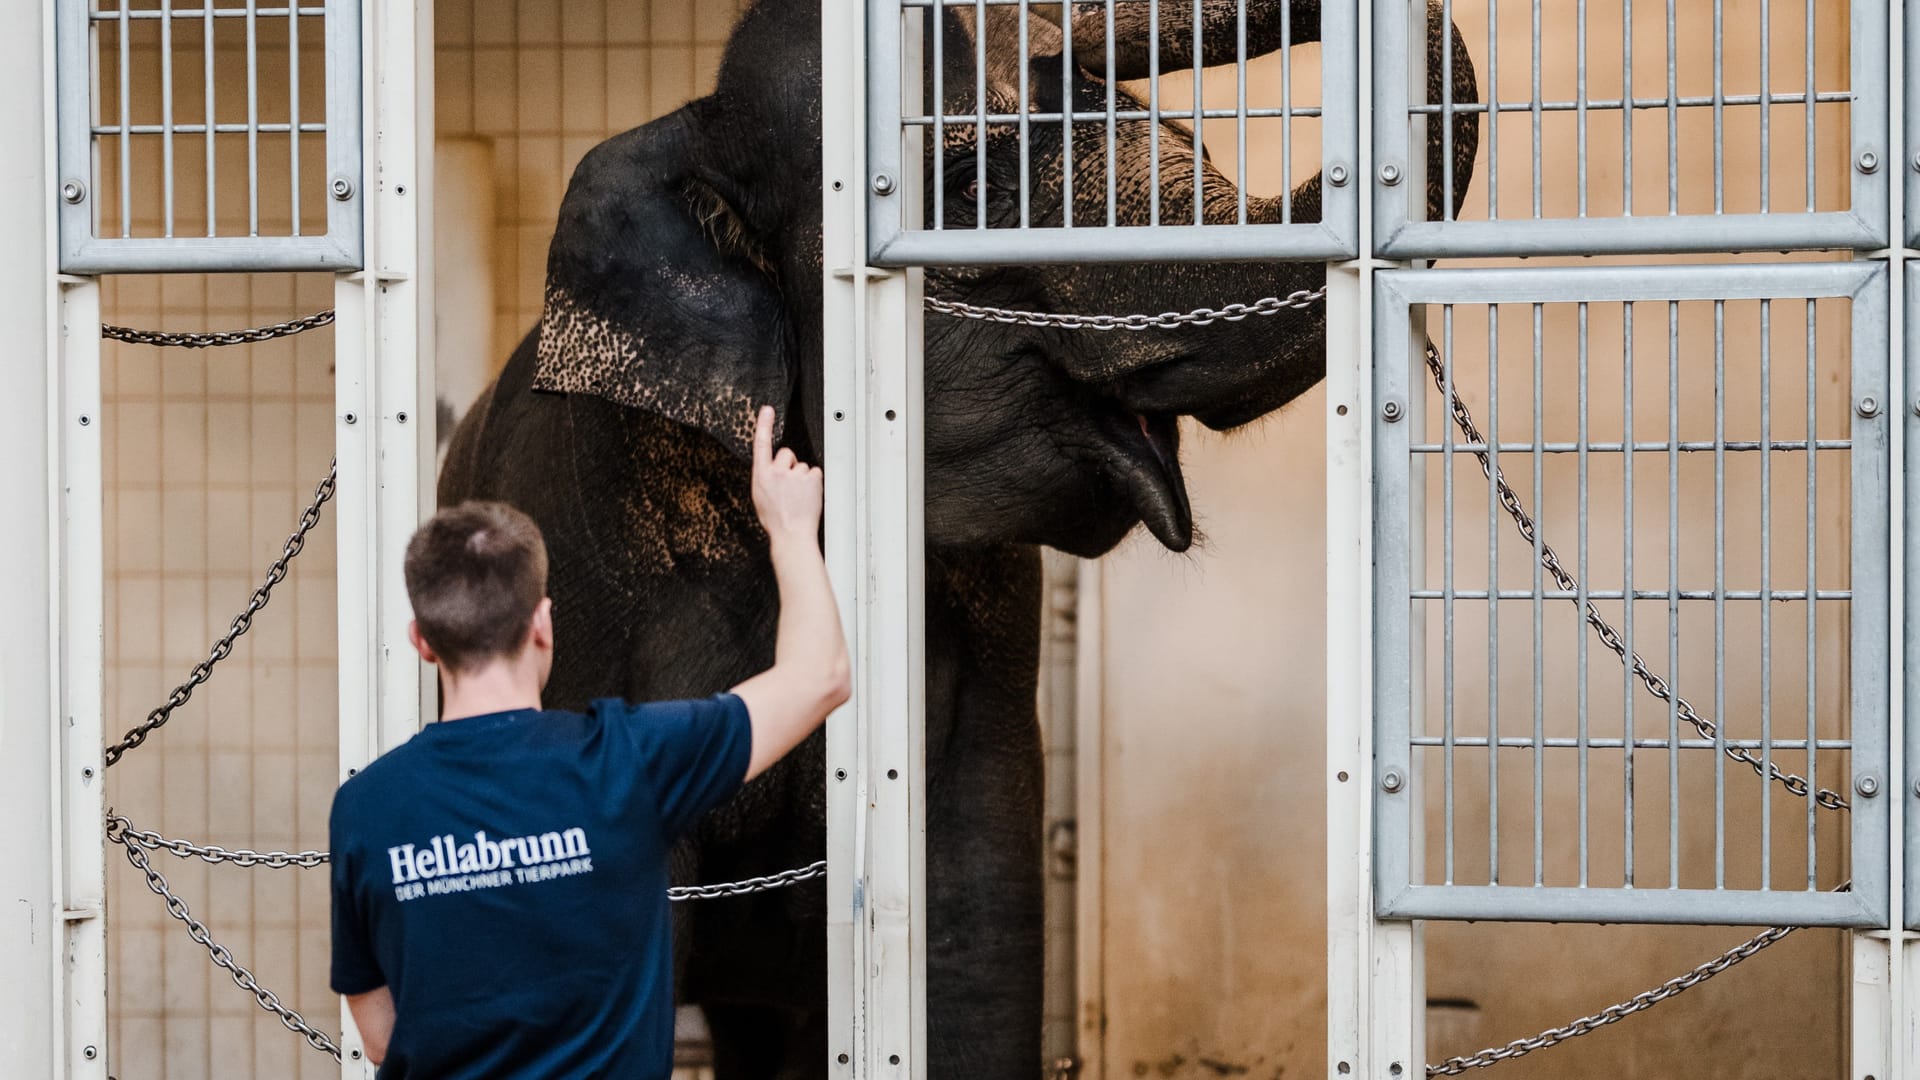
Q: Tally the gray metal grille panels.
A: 4